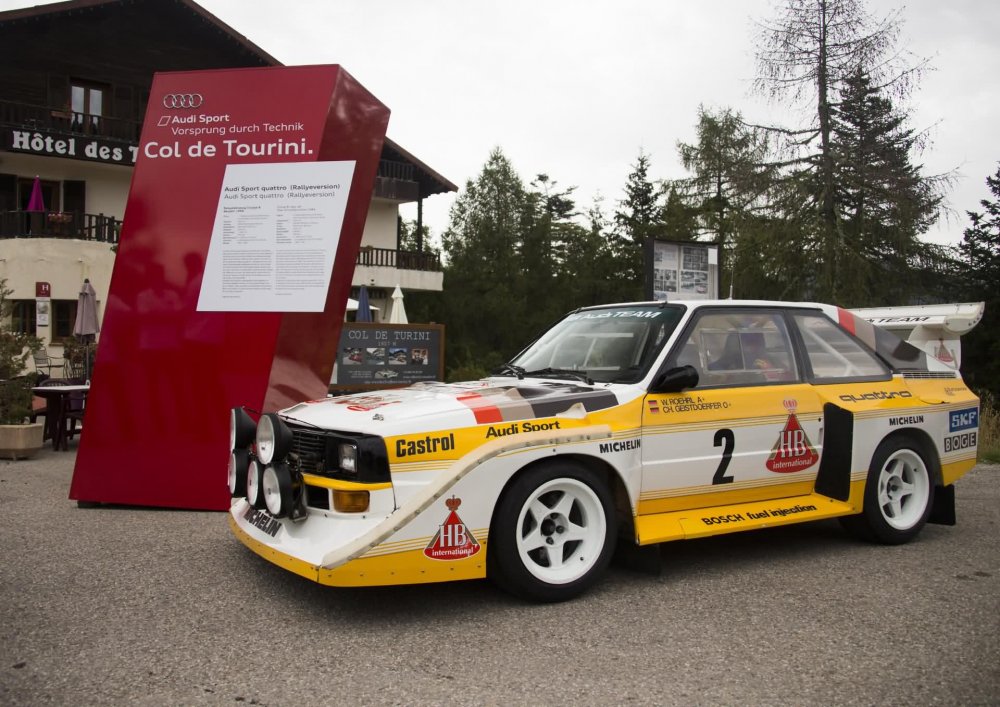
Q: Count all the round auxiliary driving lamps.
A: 5